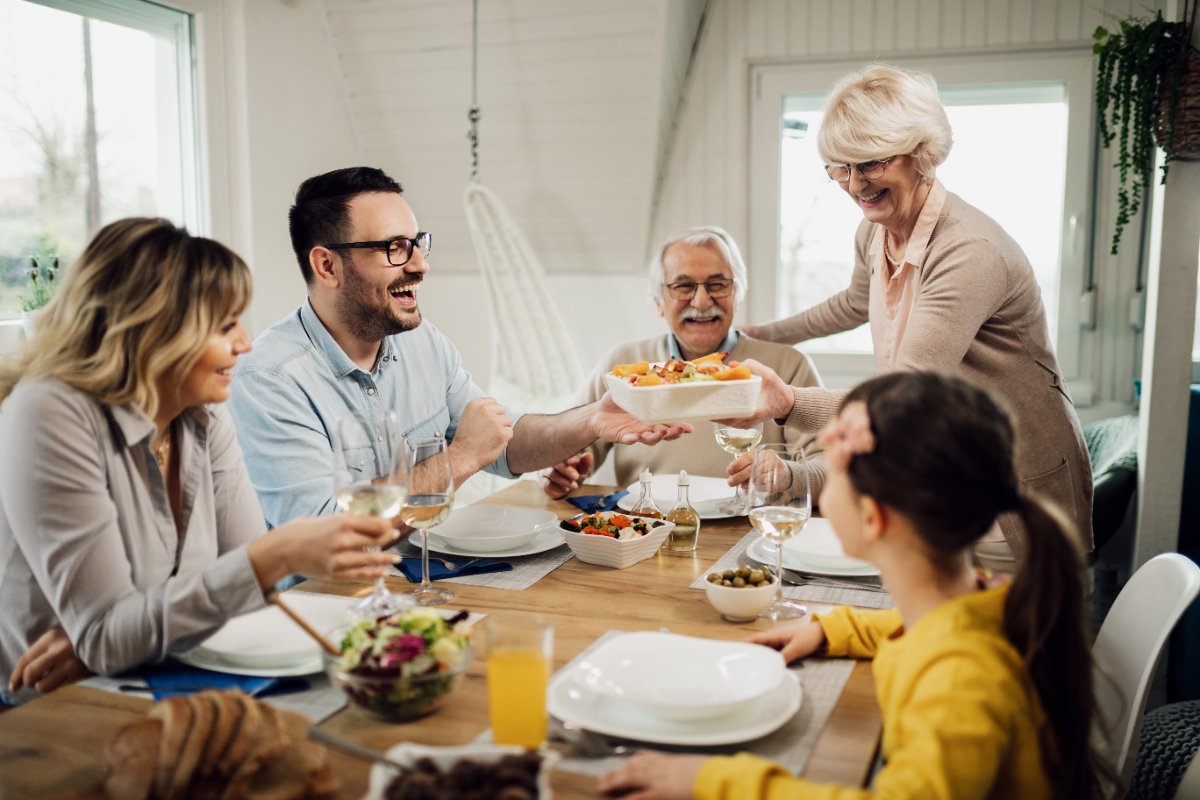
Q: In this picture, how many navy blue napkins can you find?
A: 3